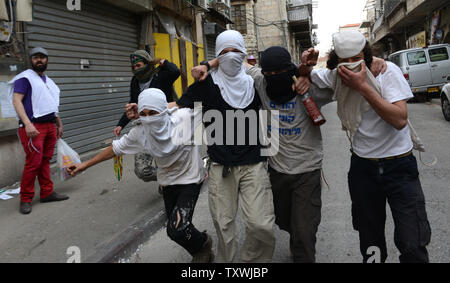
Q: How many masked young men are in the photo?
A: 5